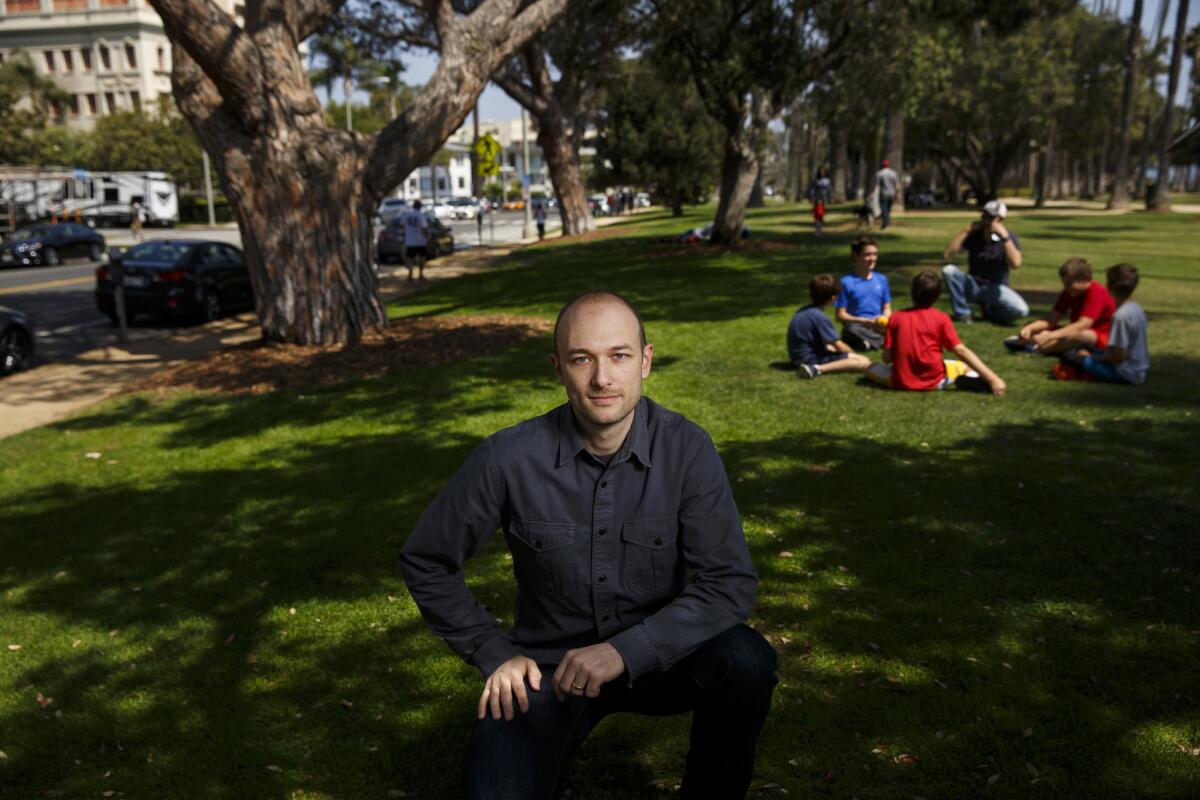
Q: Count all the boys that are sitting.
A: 5